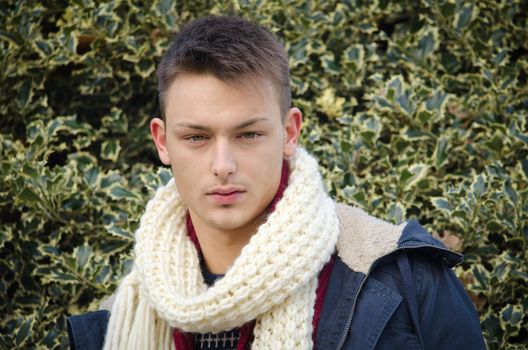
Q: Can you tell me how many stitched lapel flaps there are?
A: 1